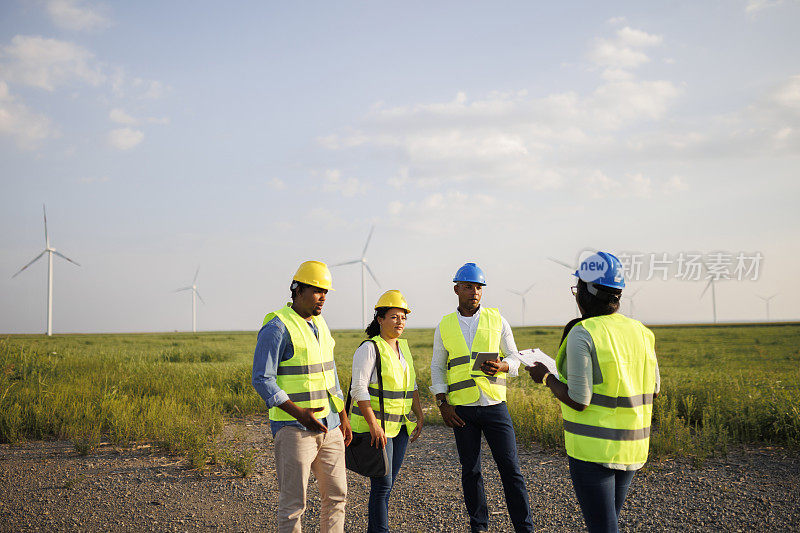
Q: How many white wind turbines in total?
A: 8